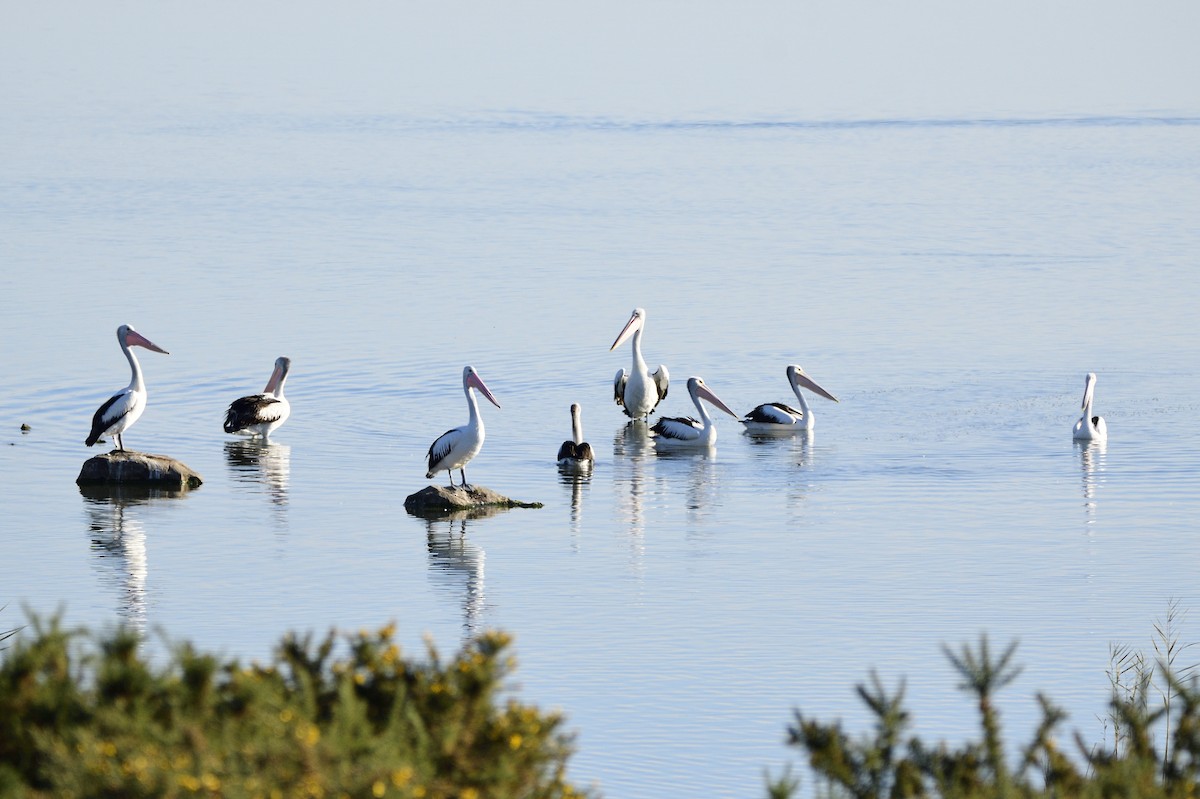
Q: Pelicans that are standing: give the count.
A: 4